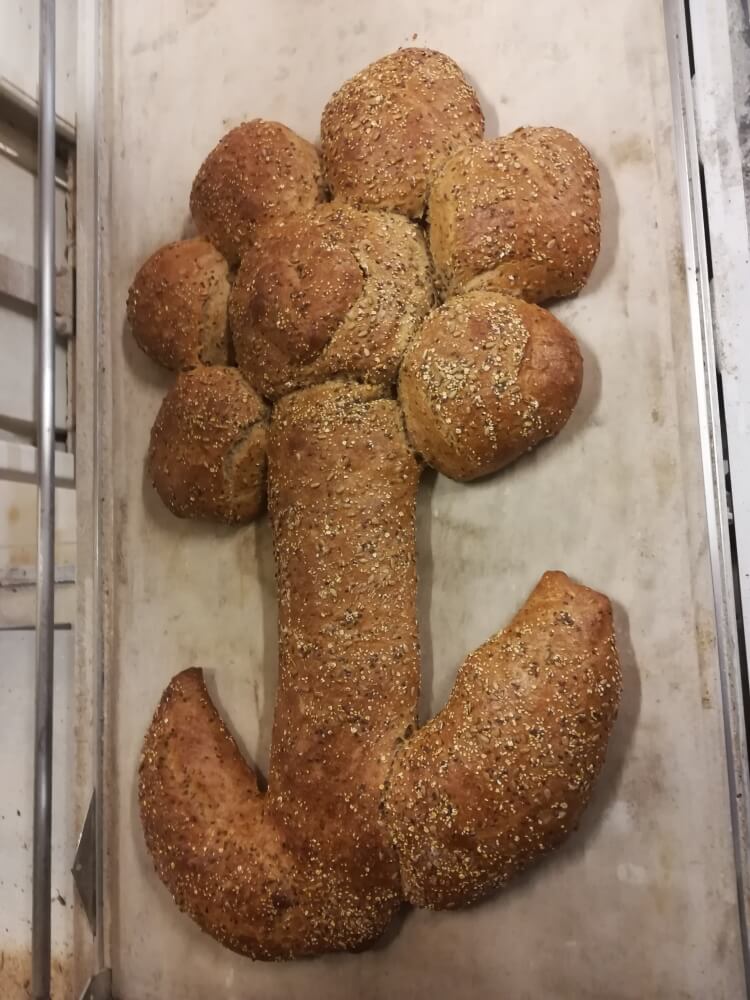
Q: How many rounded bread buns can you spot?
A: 7